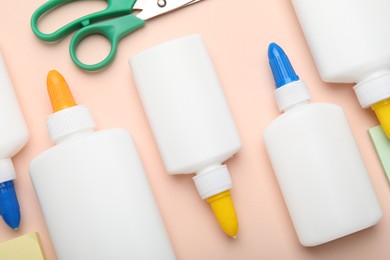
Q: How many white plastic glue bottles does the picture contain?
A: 5